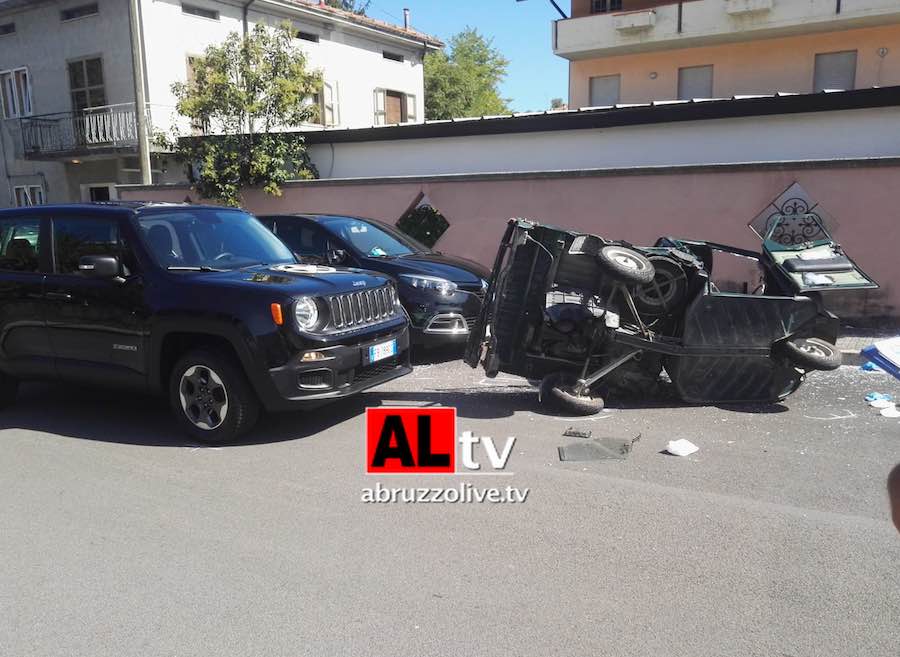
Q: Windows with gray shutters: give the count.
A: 3